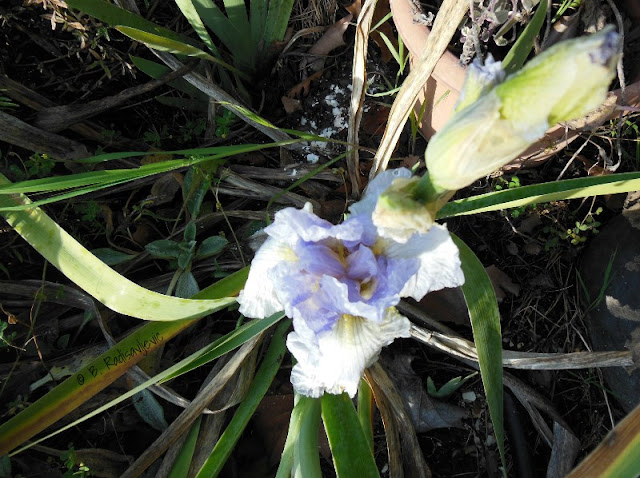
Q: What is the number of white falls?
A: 3